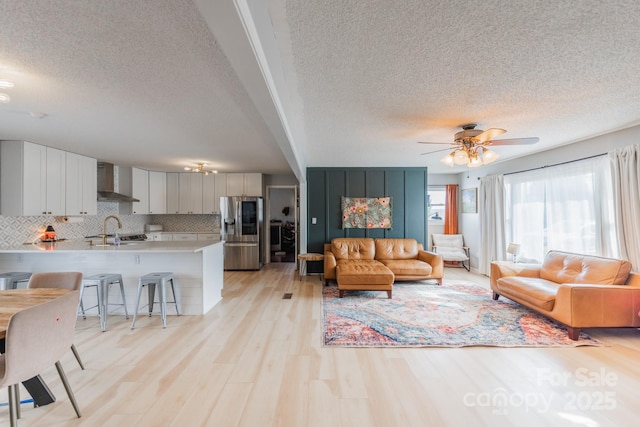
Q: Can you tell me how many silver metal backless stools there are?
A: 3